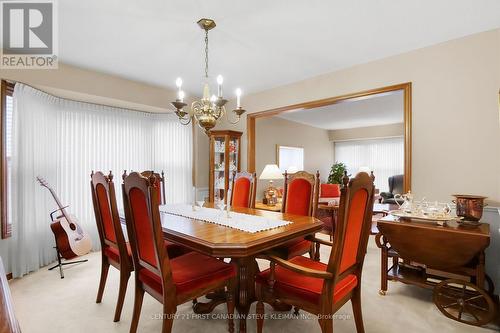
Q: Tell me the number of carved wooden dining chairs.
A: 6